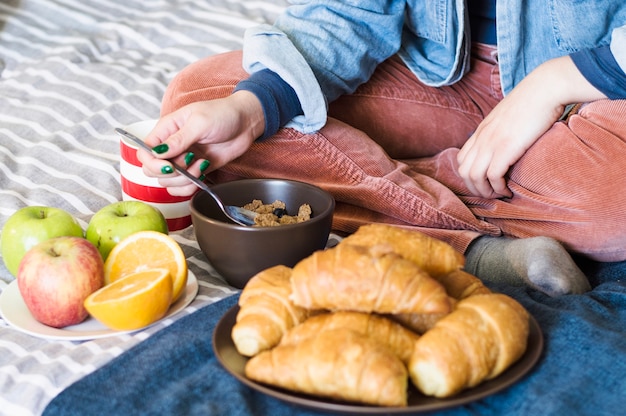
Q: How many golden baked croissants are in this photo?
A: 7